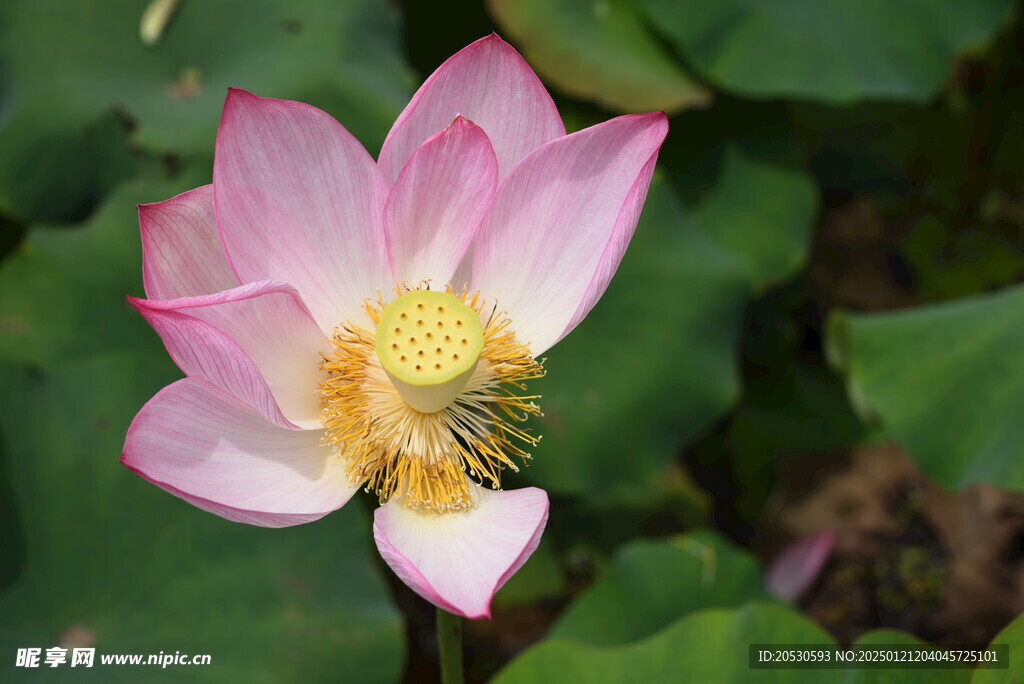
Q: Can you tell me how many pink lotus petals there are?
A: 8